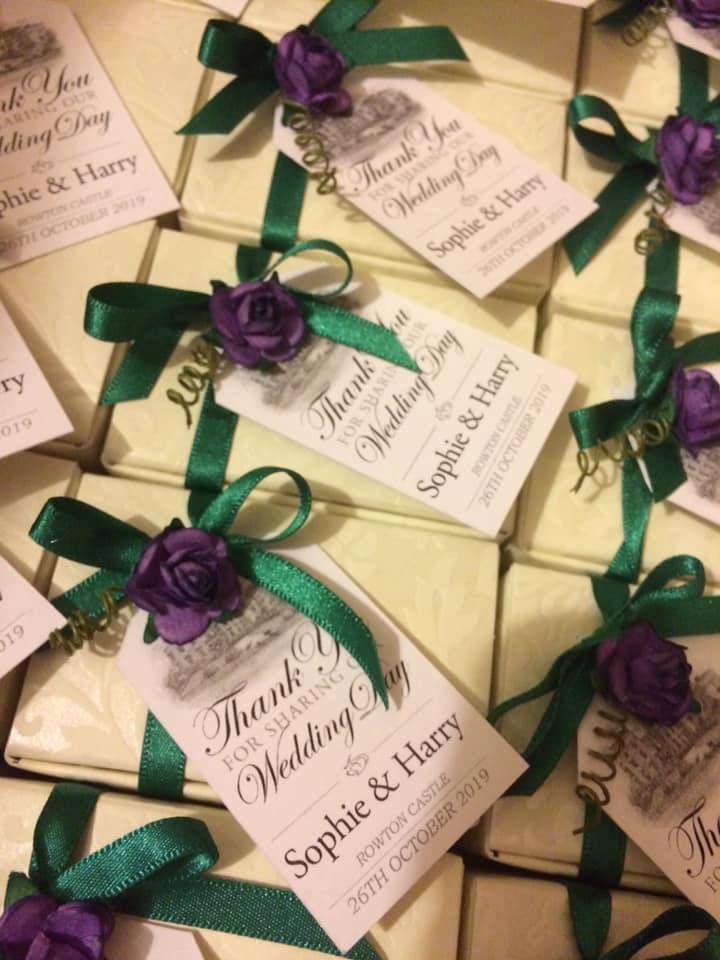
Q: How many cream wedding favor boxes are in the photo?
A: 13